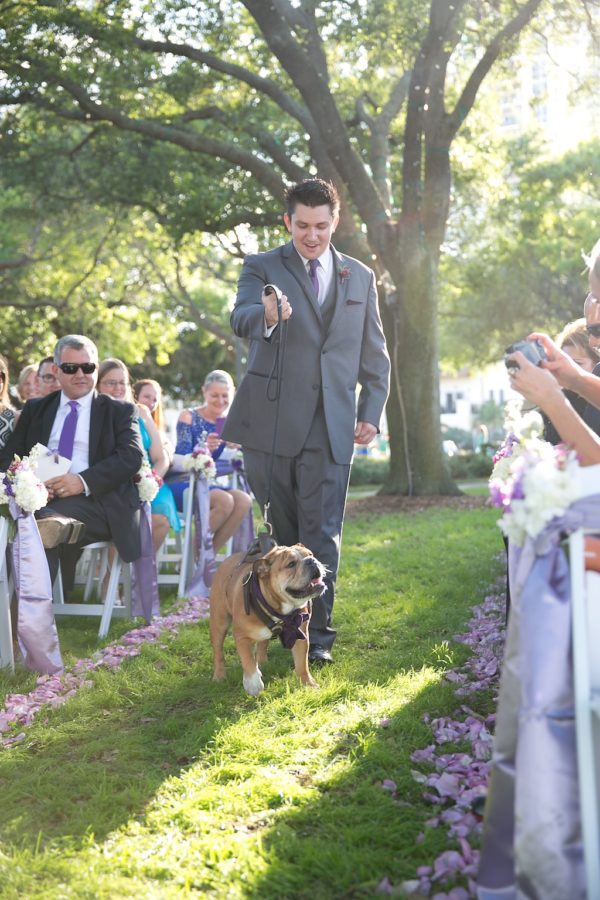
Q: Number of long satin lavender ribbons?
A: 5